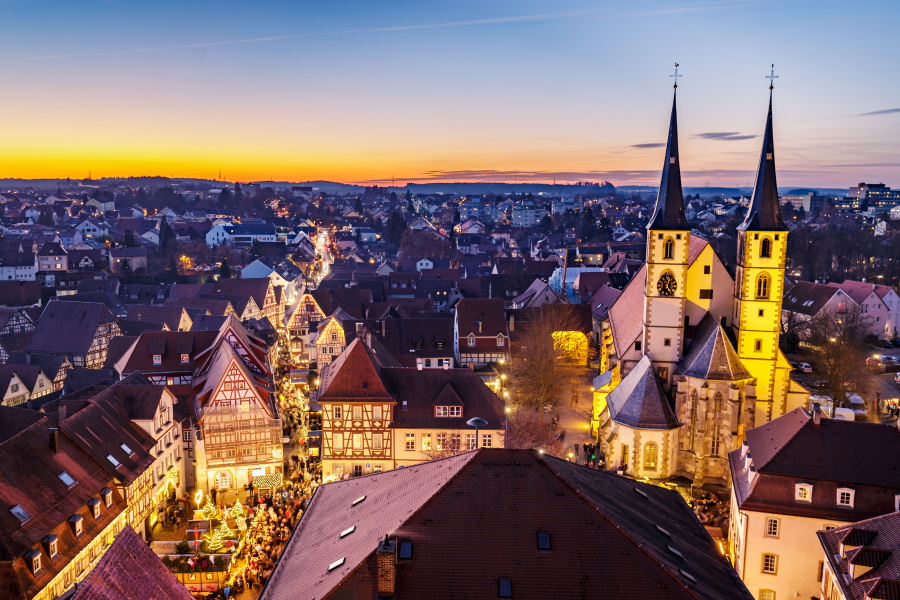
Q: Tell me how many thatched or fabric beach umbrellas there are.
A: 0